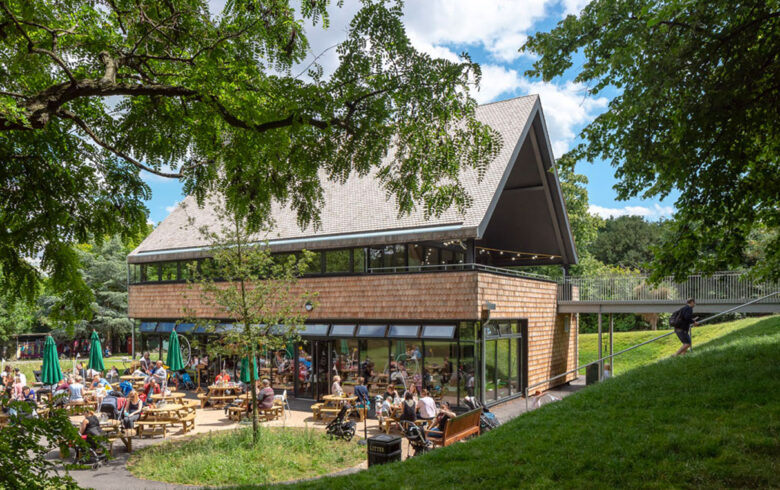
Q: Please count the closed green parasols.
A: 4